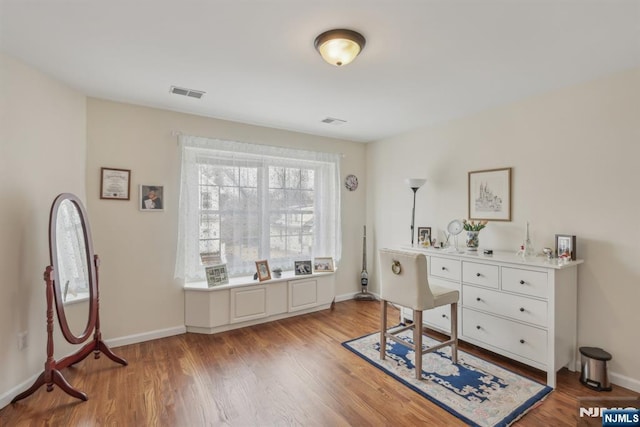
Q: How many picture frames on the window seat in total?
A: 4